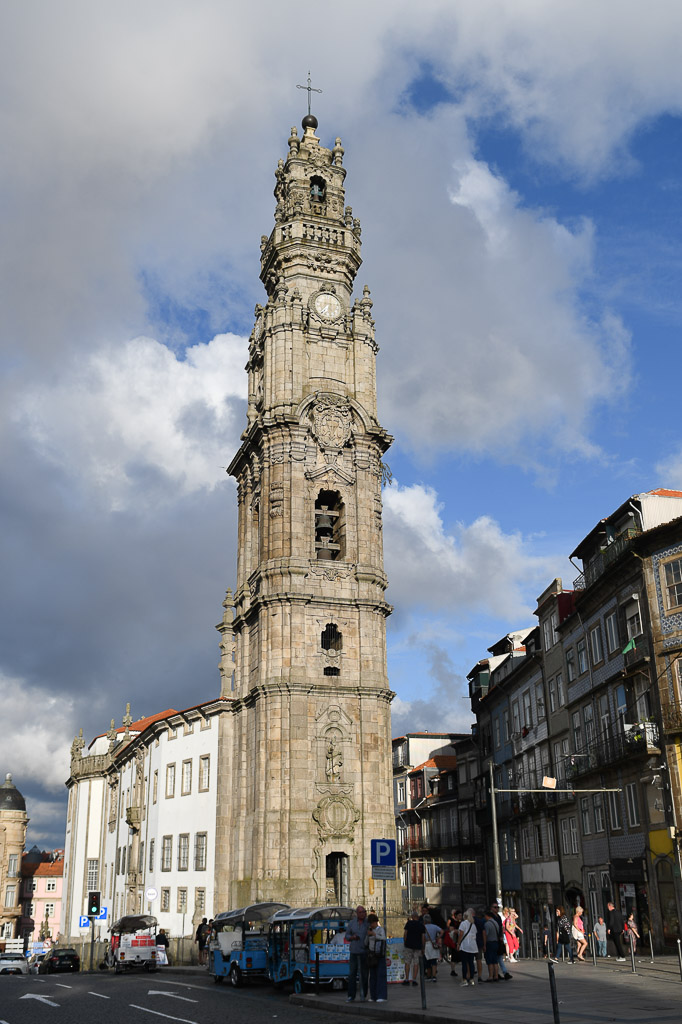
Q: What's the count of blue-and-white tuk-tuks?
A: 2